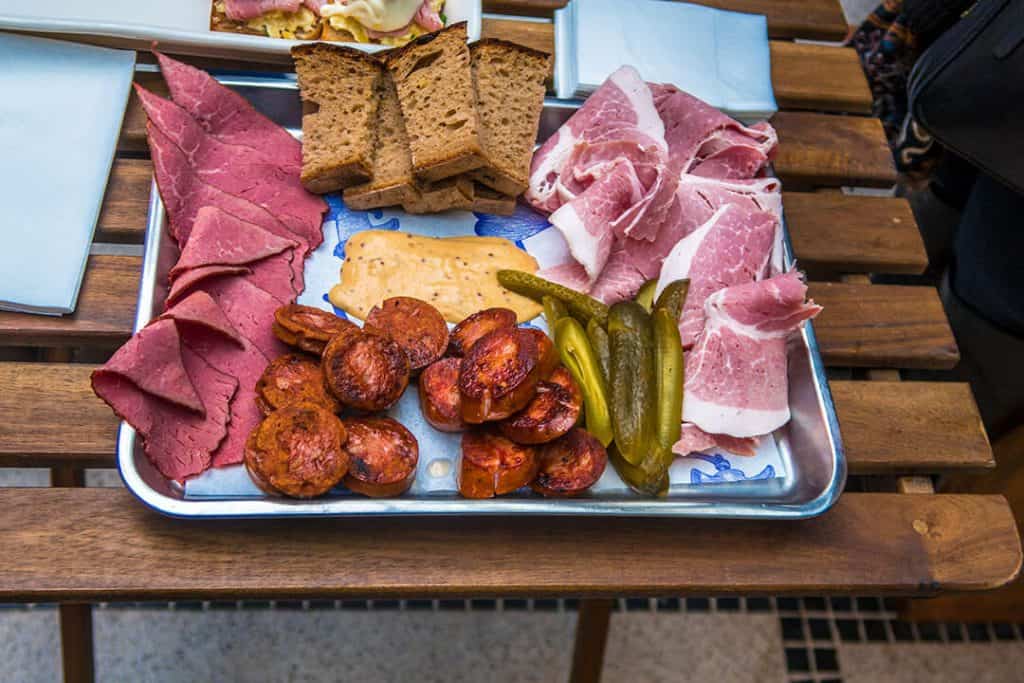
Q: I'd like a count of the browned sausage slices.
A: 13